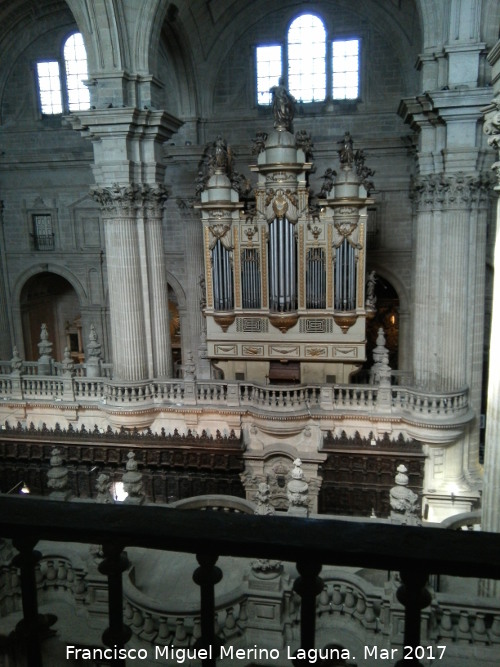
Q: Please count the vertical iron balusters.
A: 5